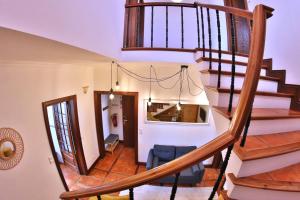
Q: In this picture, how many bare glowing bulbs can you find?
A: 4